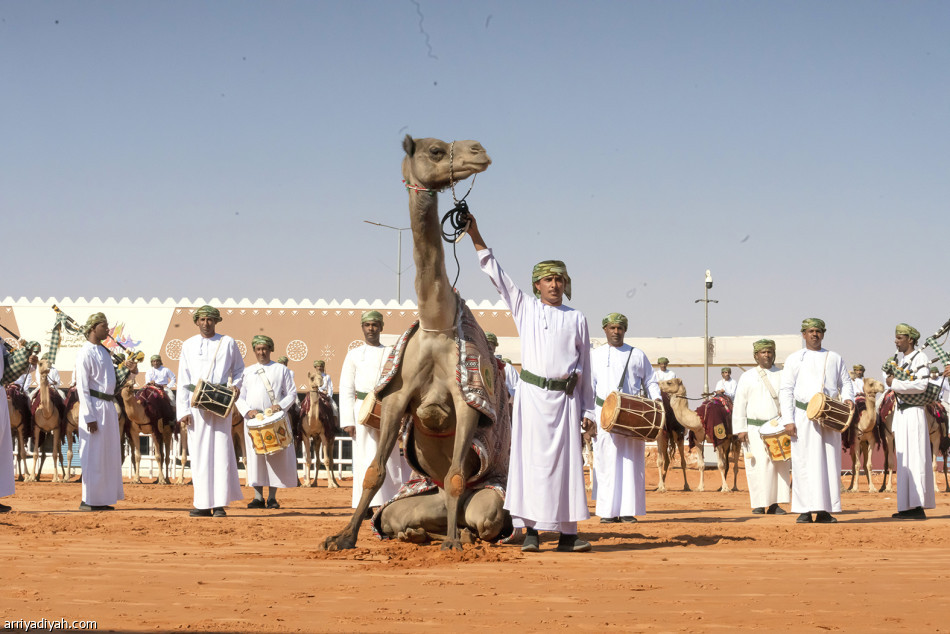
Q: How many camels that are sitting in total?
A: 1